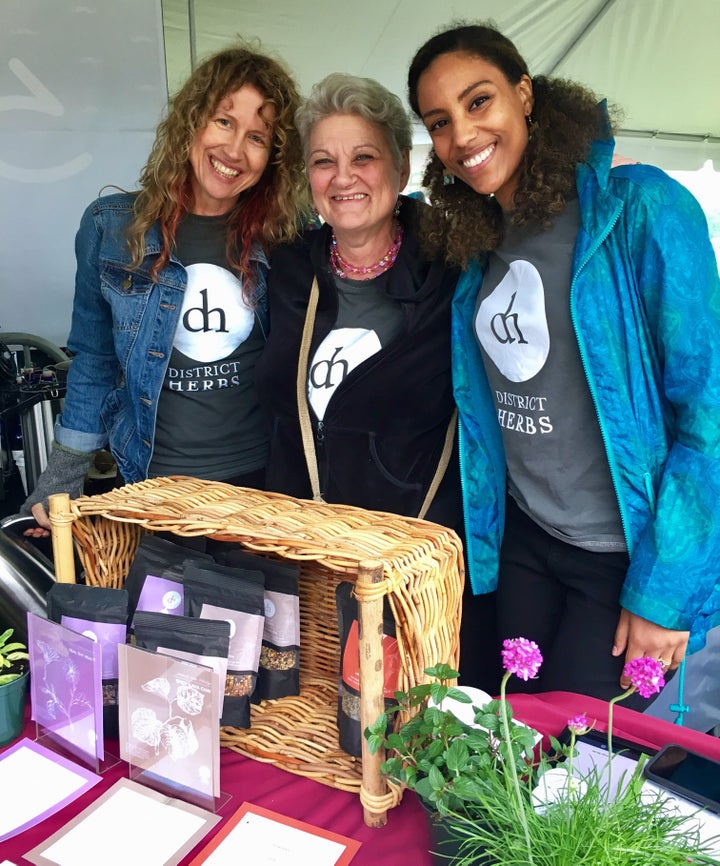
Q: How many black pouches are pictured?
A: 6